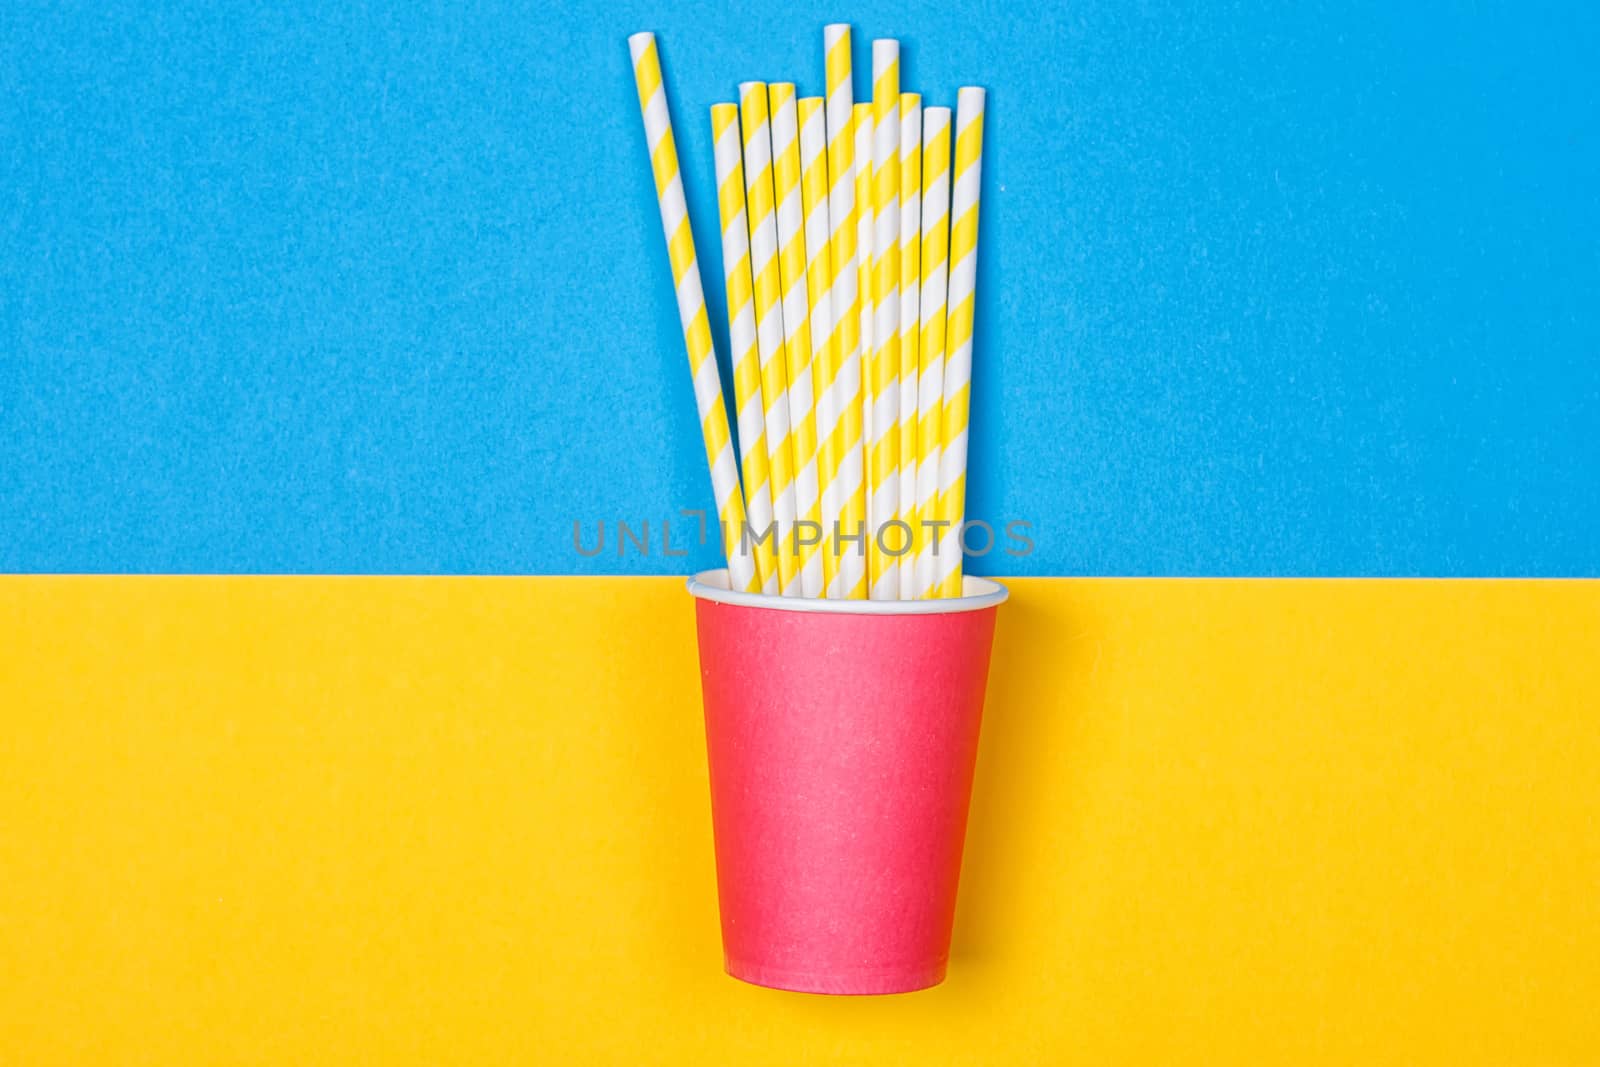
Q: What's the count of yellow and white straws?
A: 11